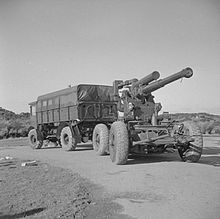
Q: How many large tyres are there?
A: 5